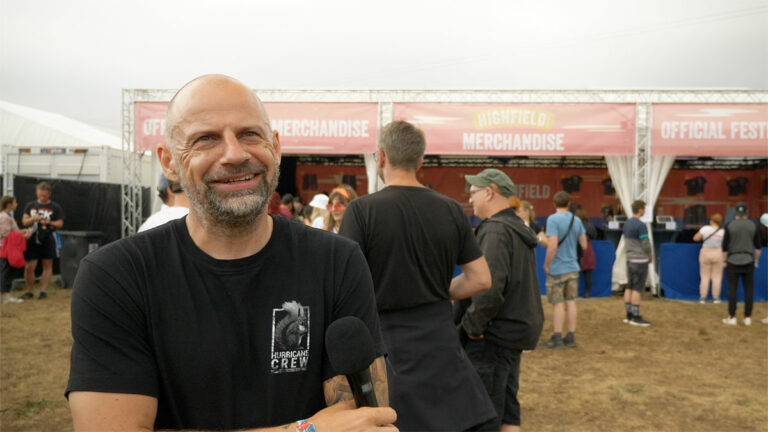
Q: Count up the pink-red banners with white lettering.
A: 3